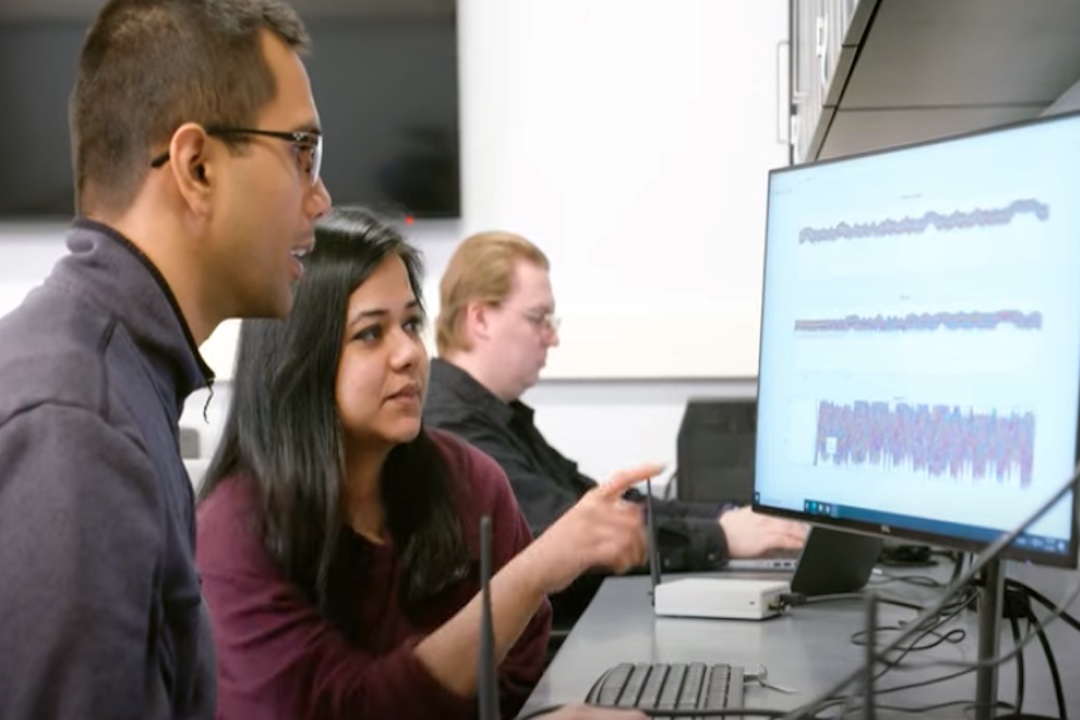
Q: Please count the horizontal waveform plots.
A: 3